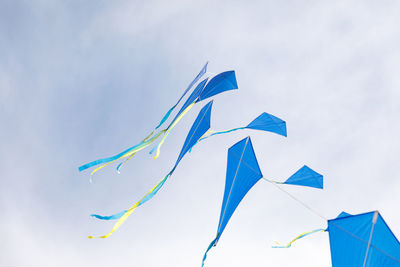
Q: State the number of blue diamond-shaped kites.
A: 9